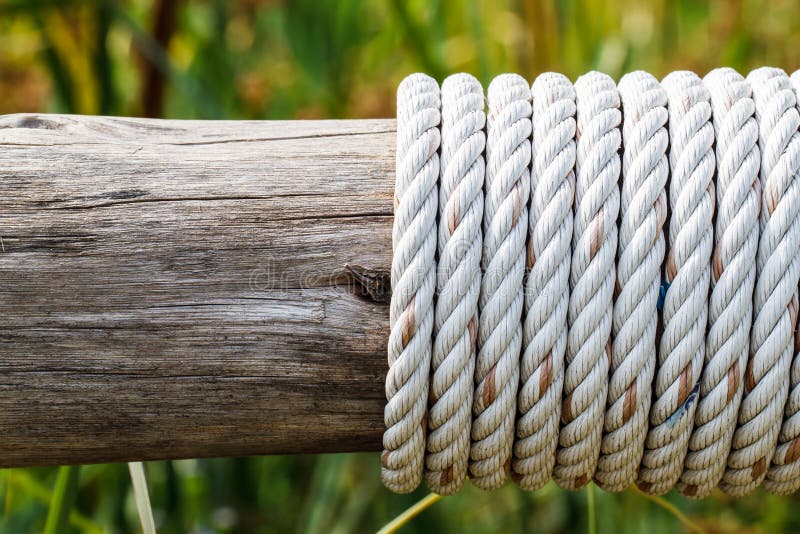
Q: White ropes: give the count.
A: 10